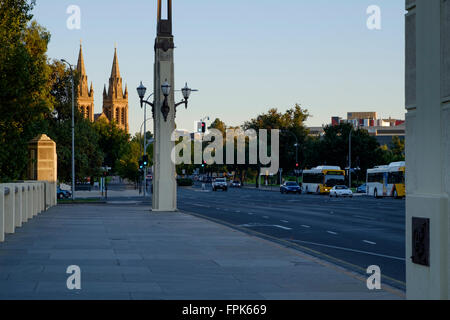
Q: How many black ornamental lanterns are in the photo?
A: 3